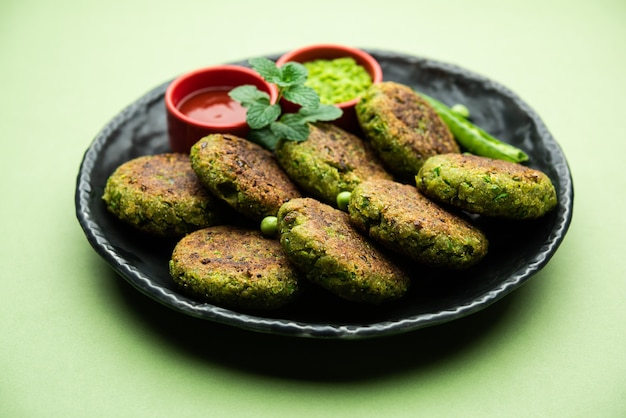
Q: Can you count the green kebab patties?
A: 8